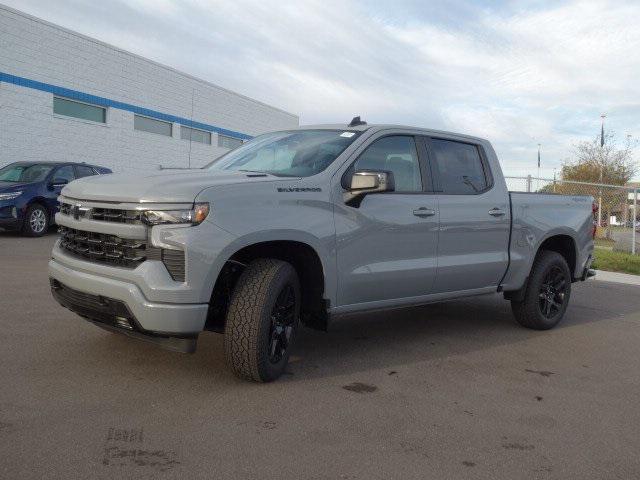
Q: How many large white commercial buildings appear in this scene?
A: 1